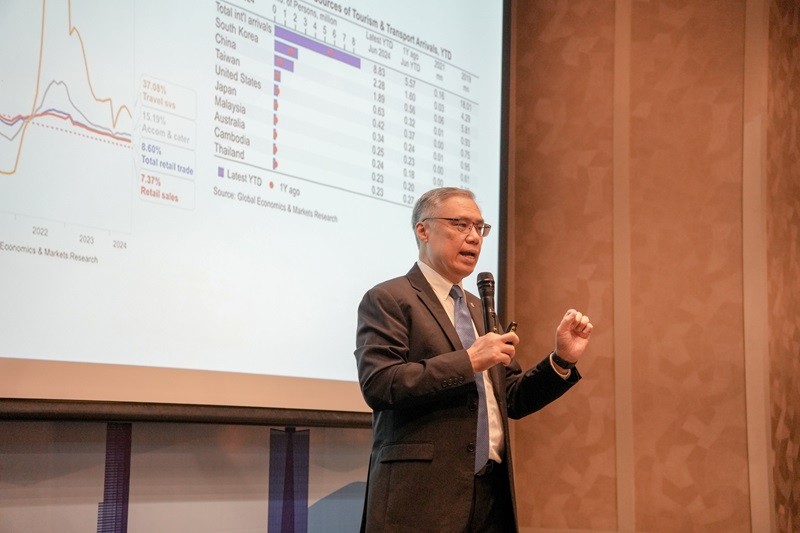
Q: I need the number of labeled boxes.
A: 4